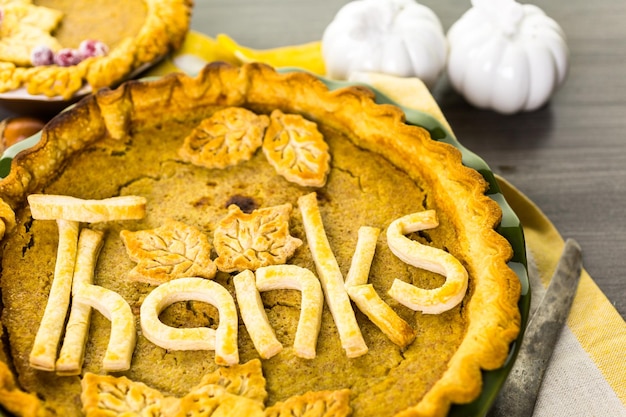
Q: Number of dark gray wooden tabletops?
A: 1